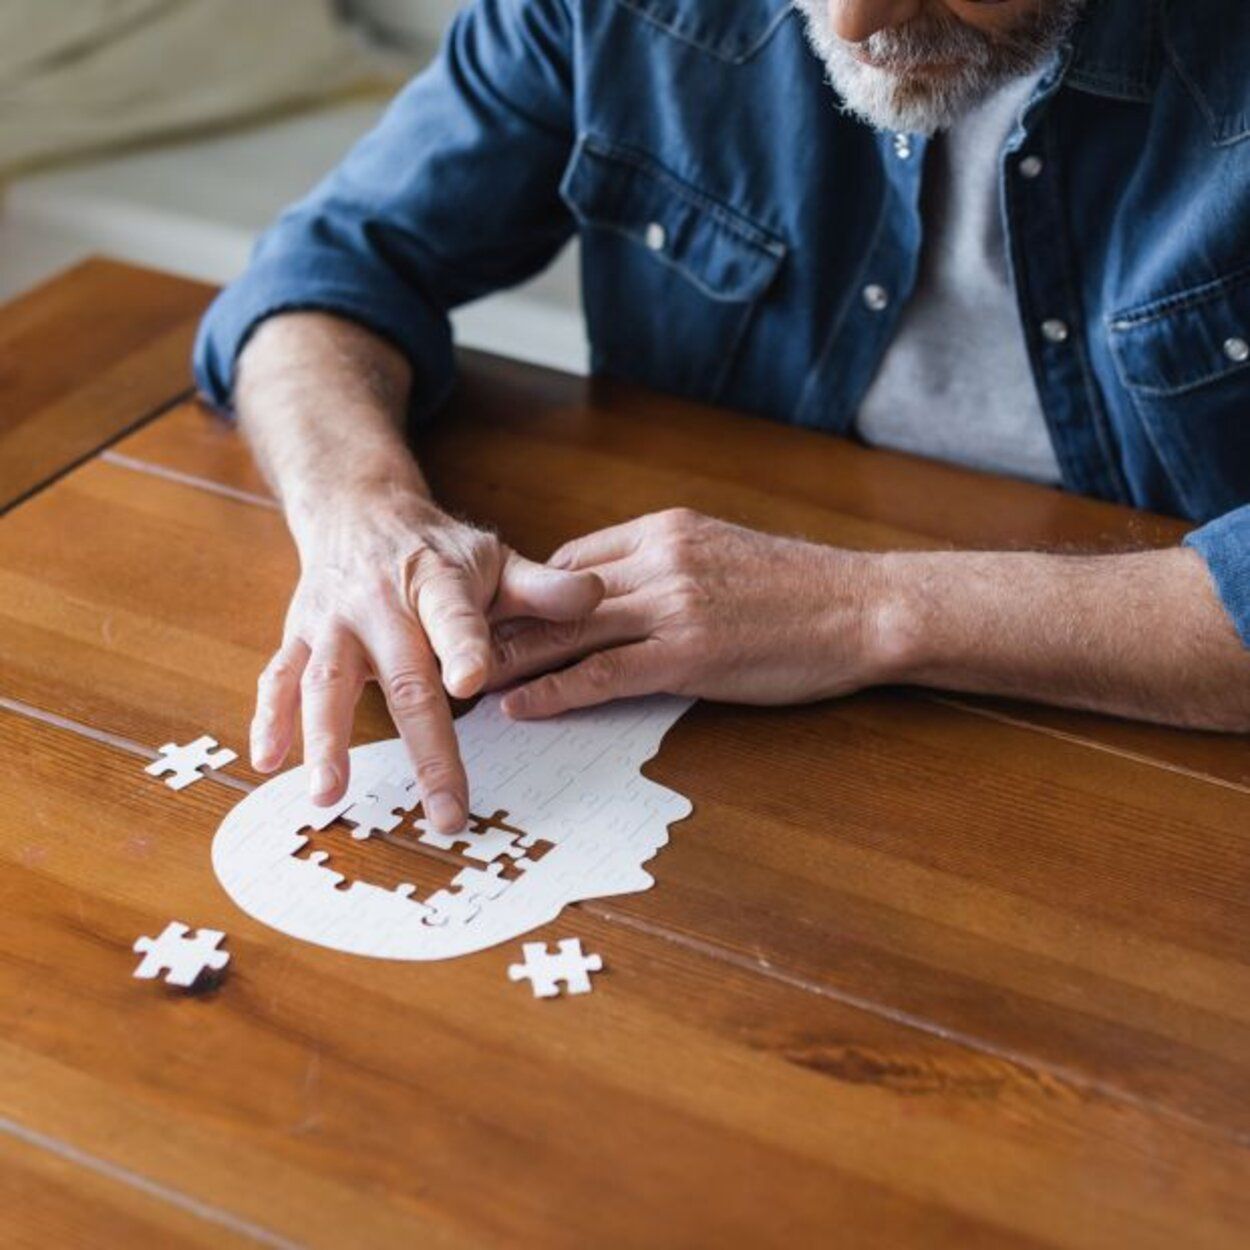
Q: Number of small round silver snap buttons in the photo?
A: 6